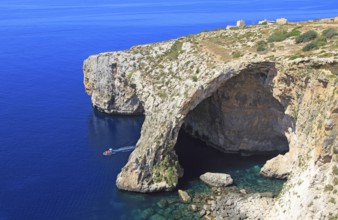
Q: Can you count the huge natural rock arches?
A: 1